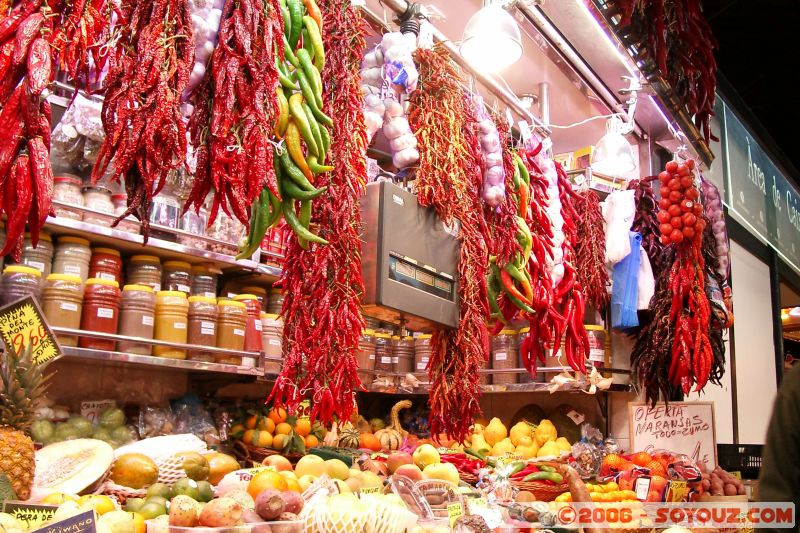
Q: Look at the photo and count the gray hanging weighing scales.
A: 1